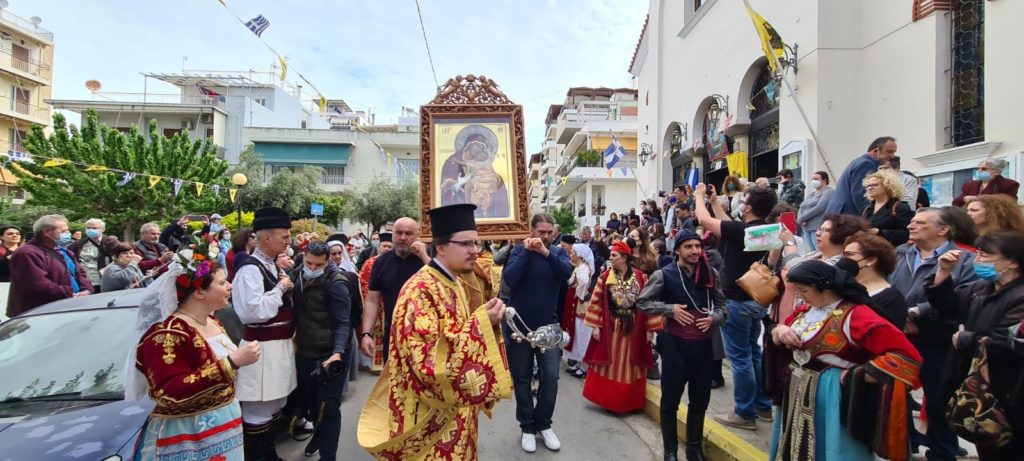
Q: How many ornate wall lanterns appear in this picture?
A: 4